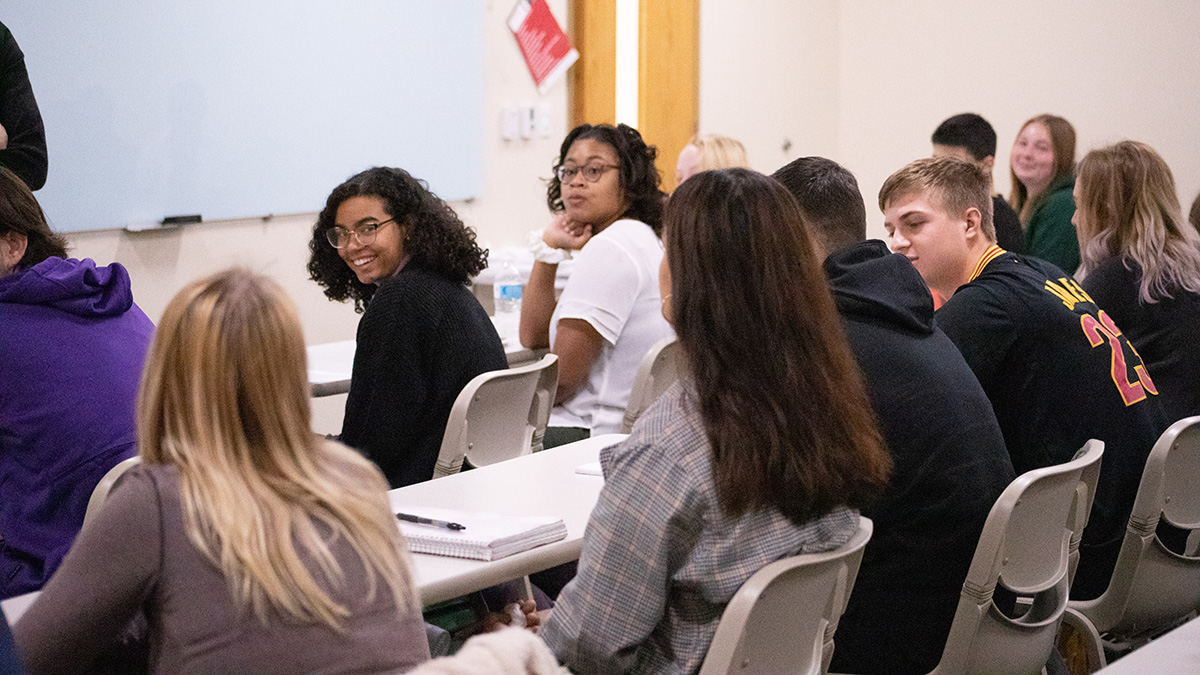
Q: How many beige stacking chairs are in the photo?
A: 6